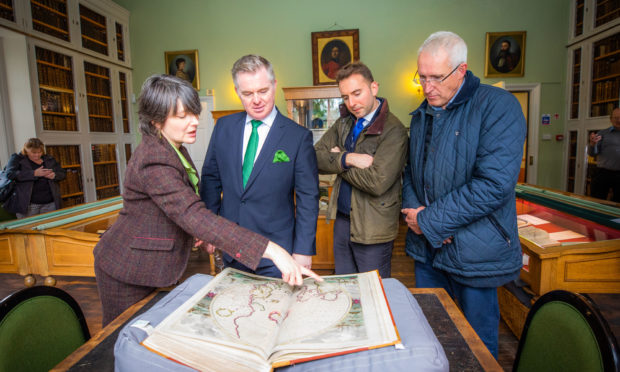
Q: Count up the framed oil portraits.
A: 3